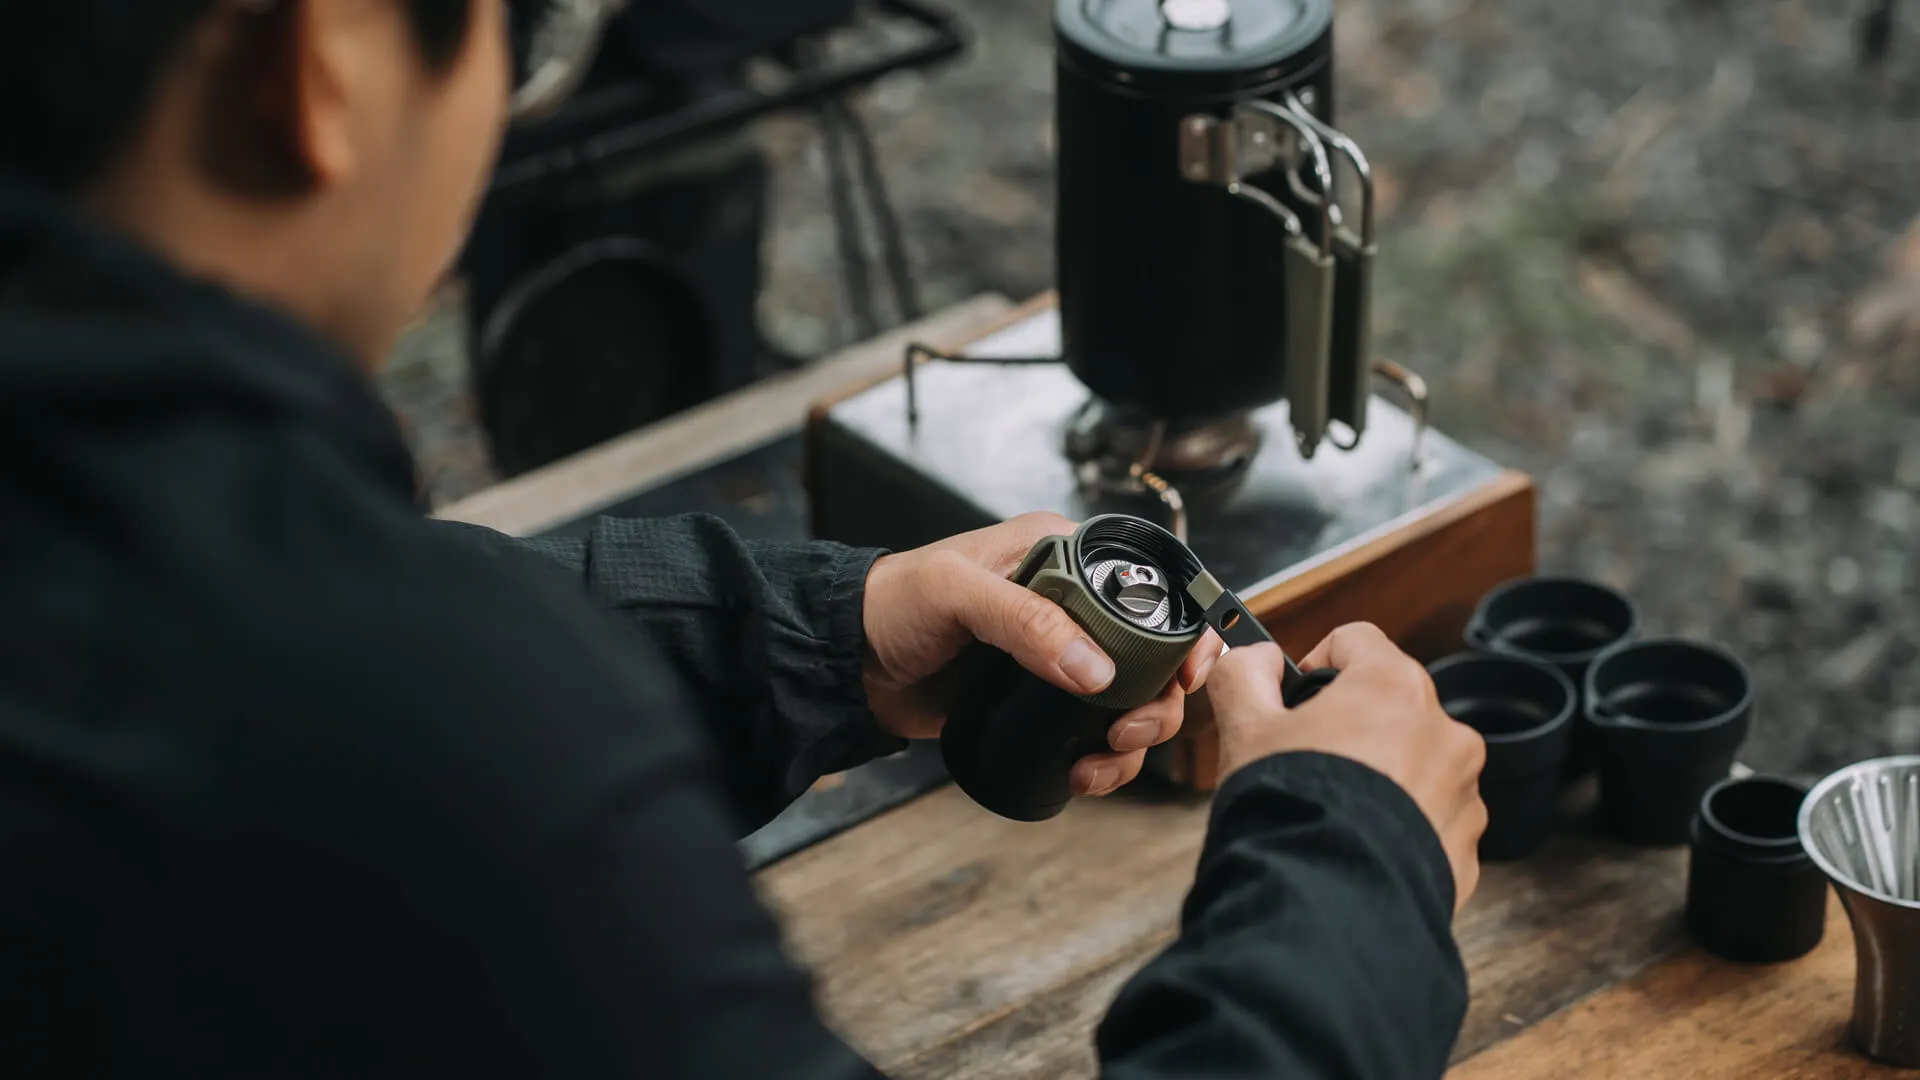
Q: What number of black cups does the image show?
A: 4